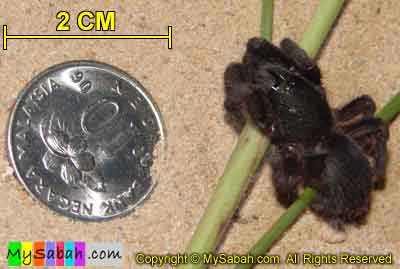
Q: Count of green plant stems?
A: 3